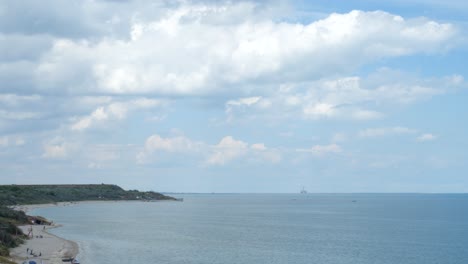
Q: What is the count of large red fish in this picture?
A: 0